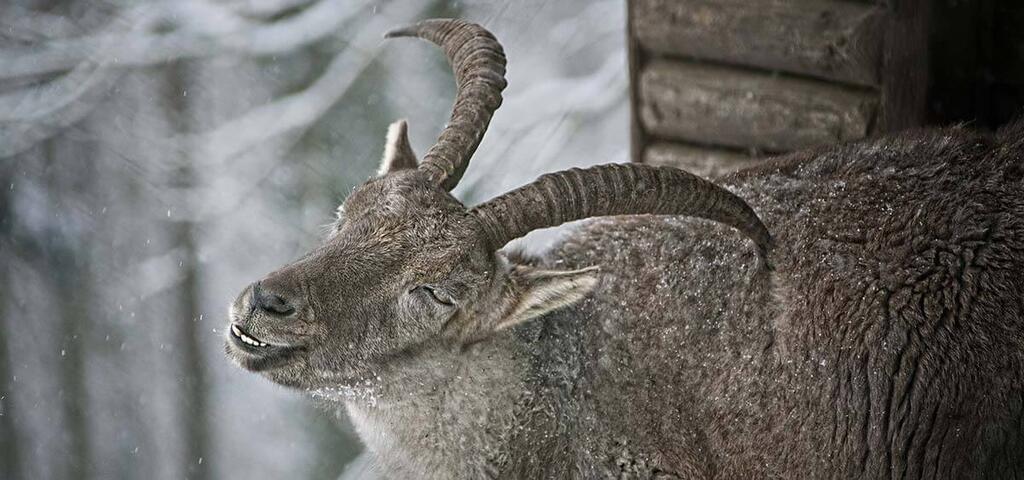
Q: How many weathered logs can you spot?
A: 3